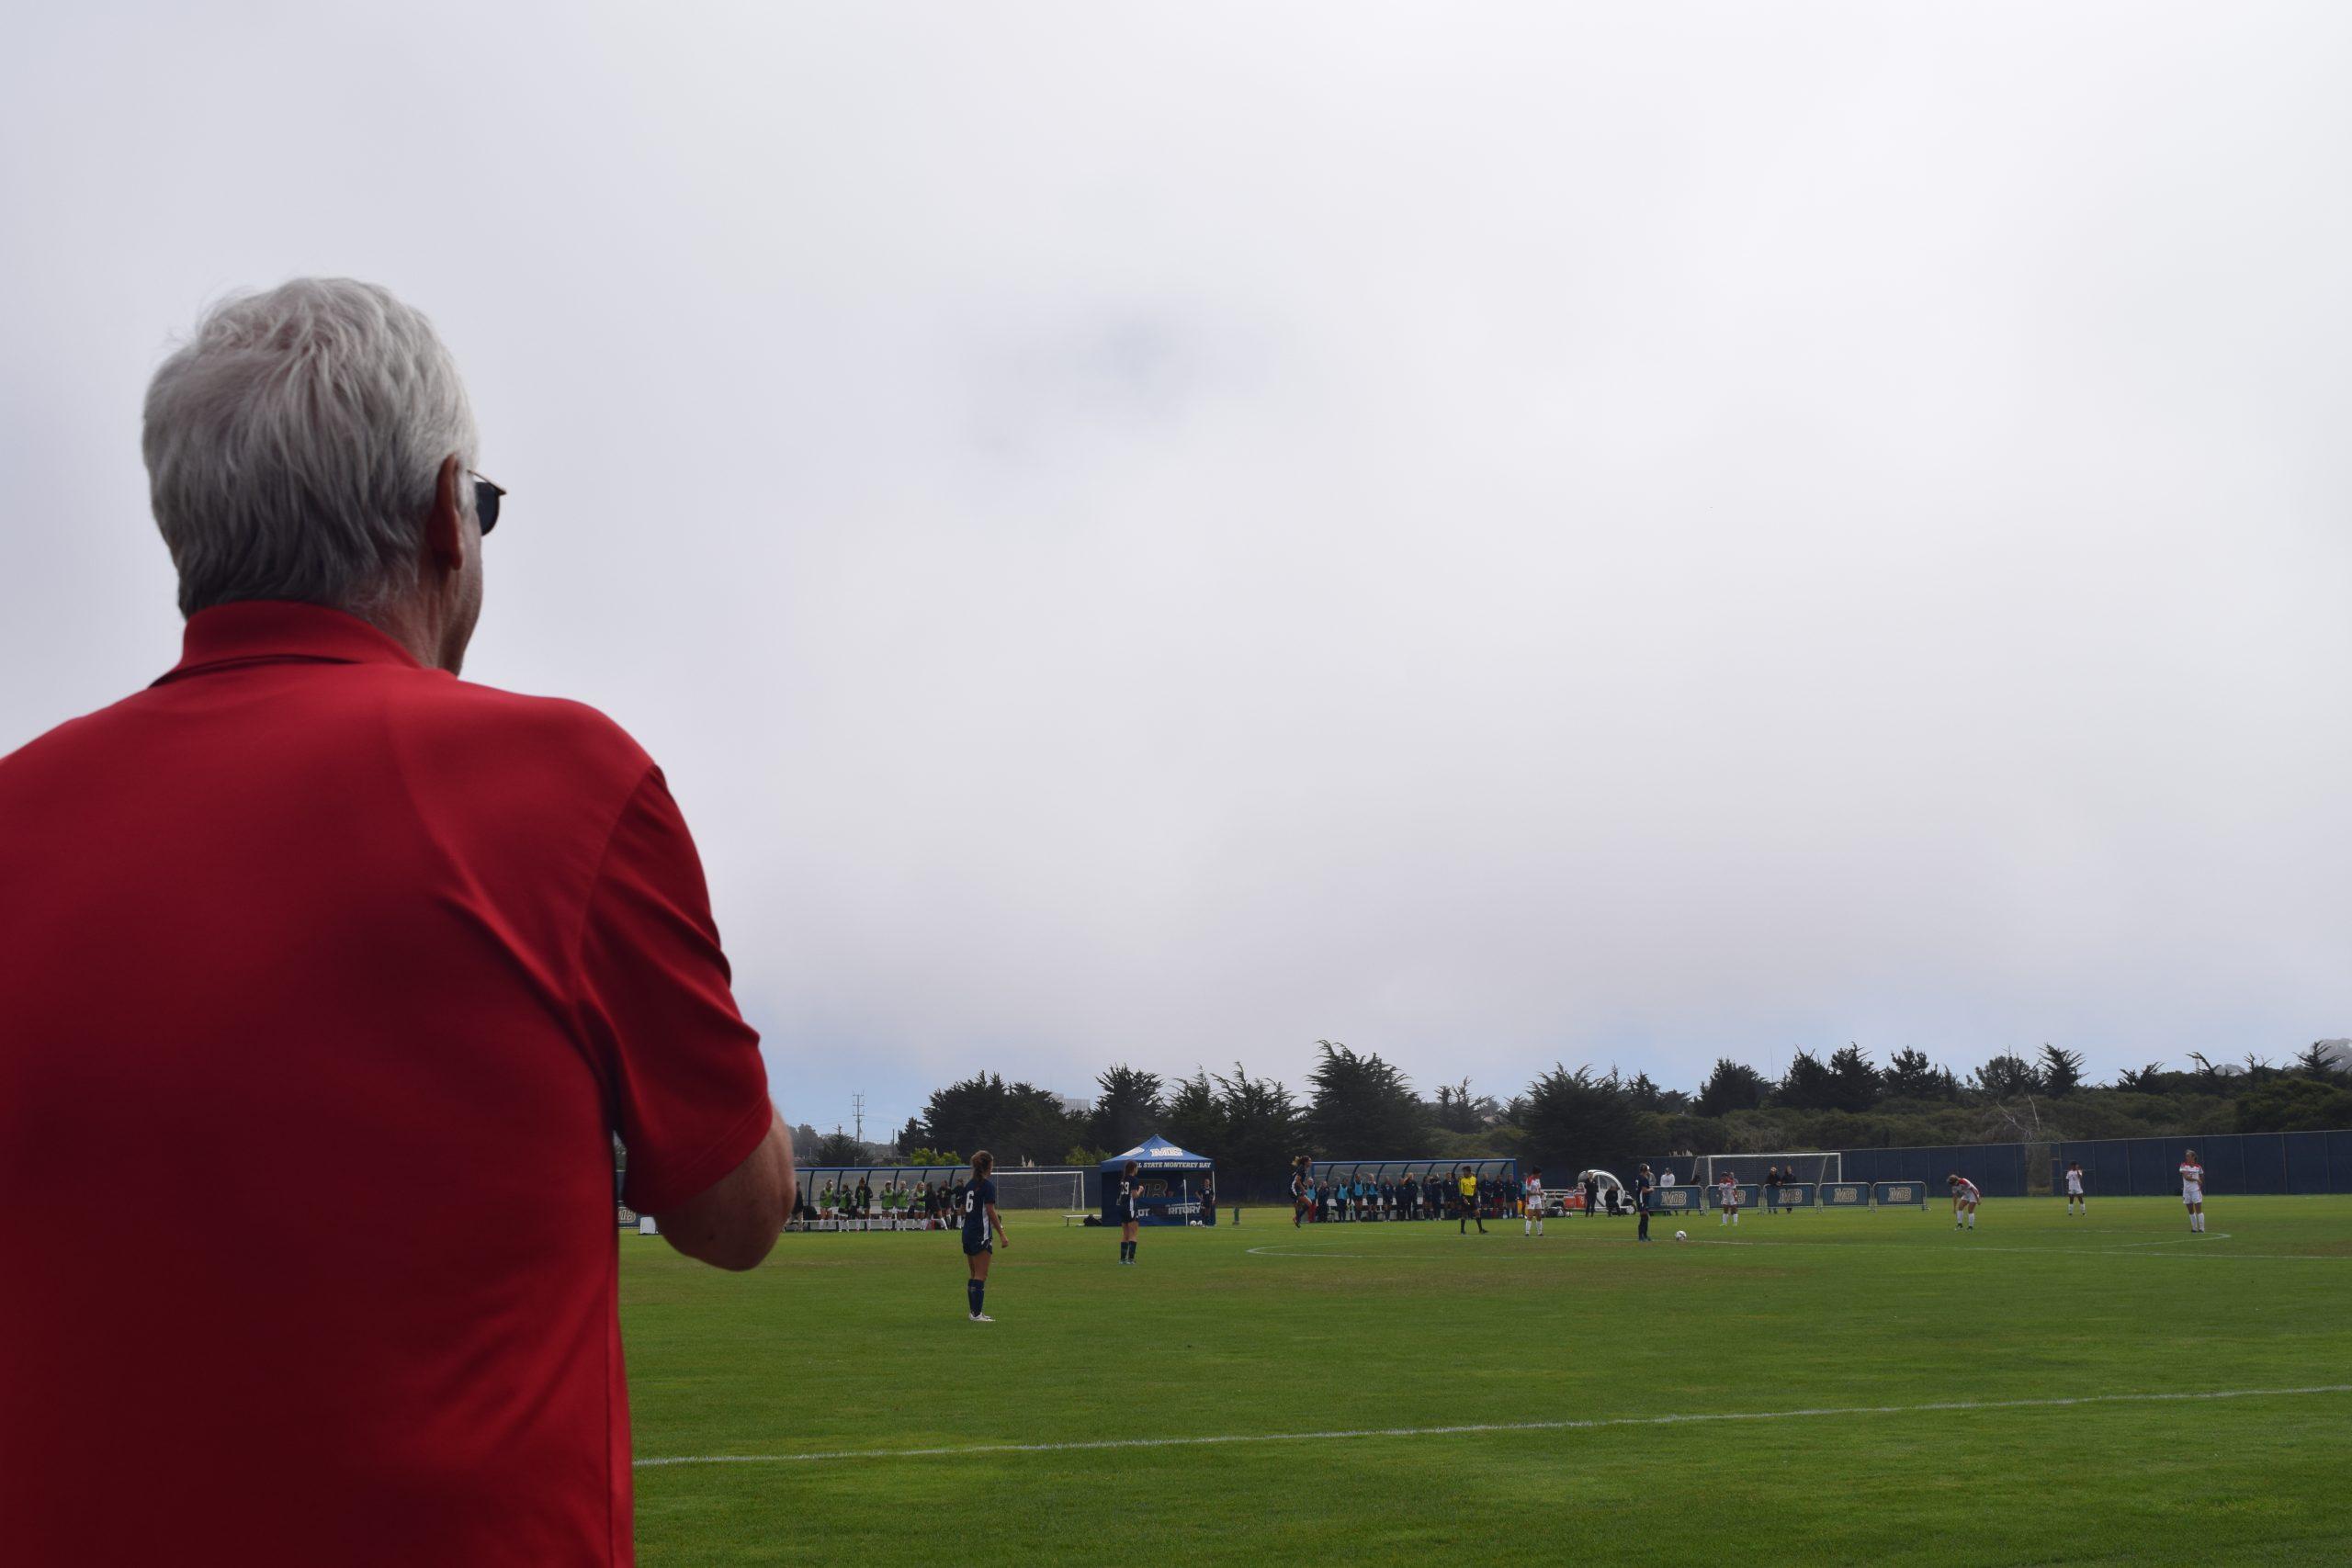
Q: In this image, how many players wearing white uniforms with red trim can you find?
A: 5